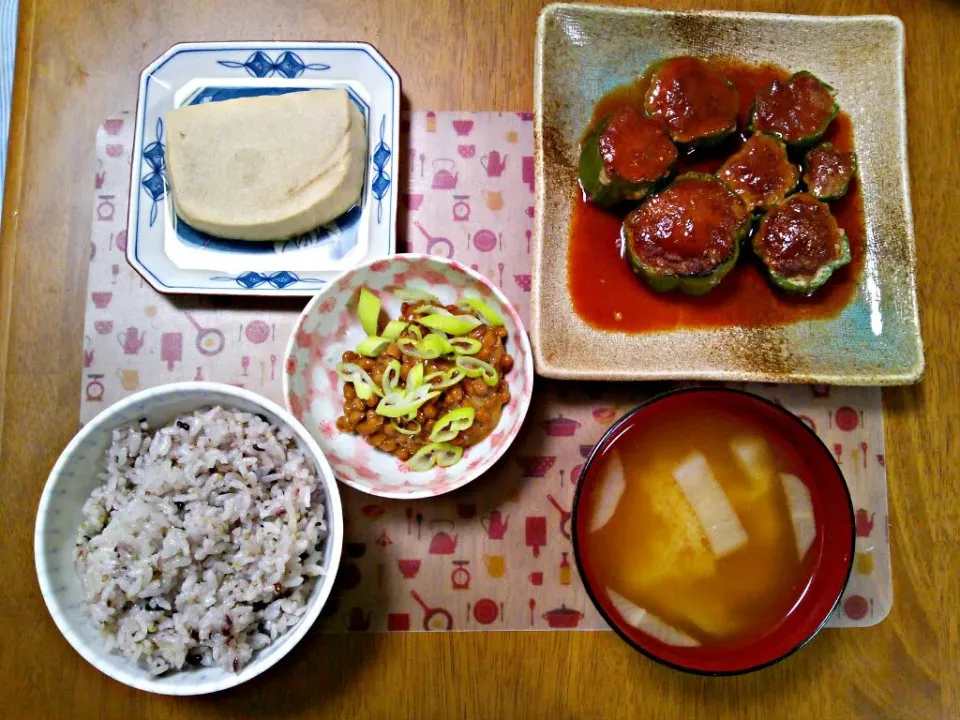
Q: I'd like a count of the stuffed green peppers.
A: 7